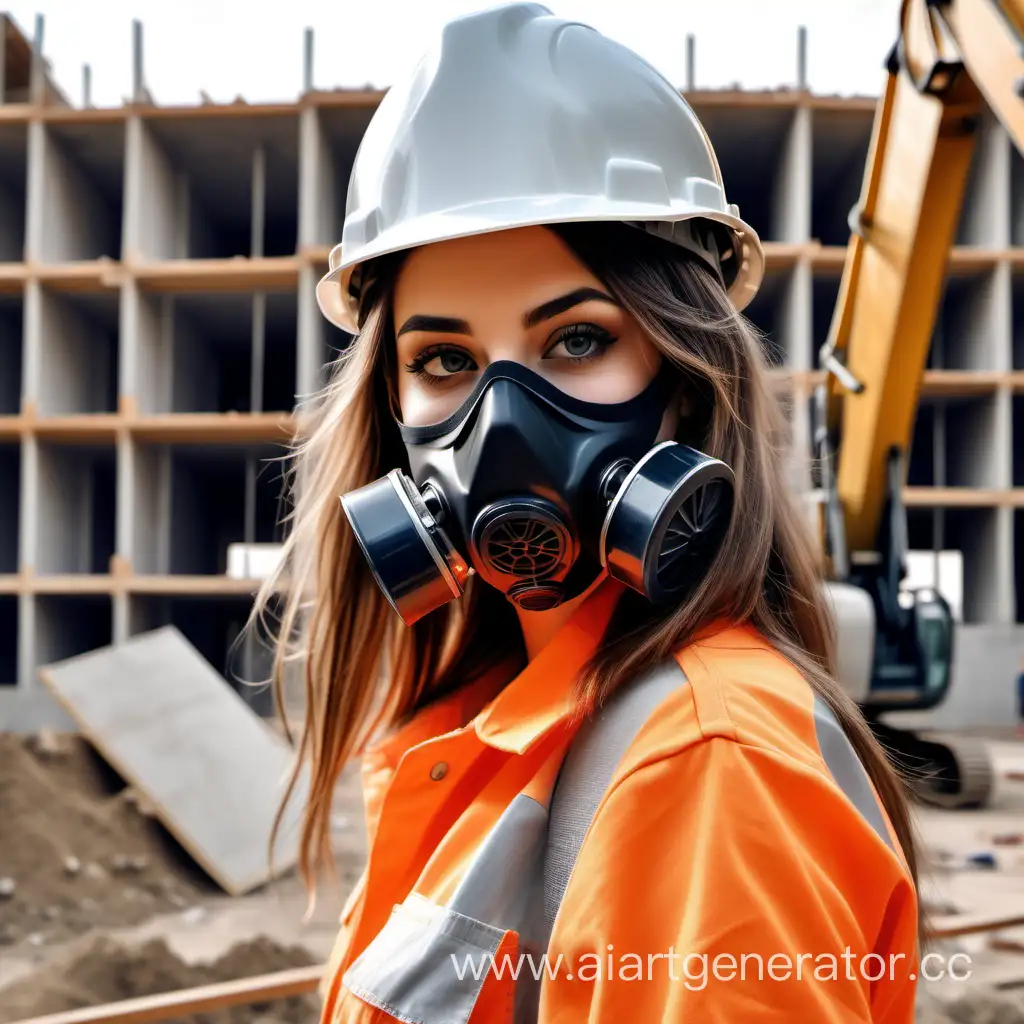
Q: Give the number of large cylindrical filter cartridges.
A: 2